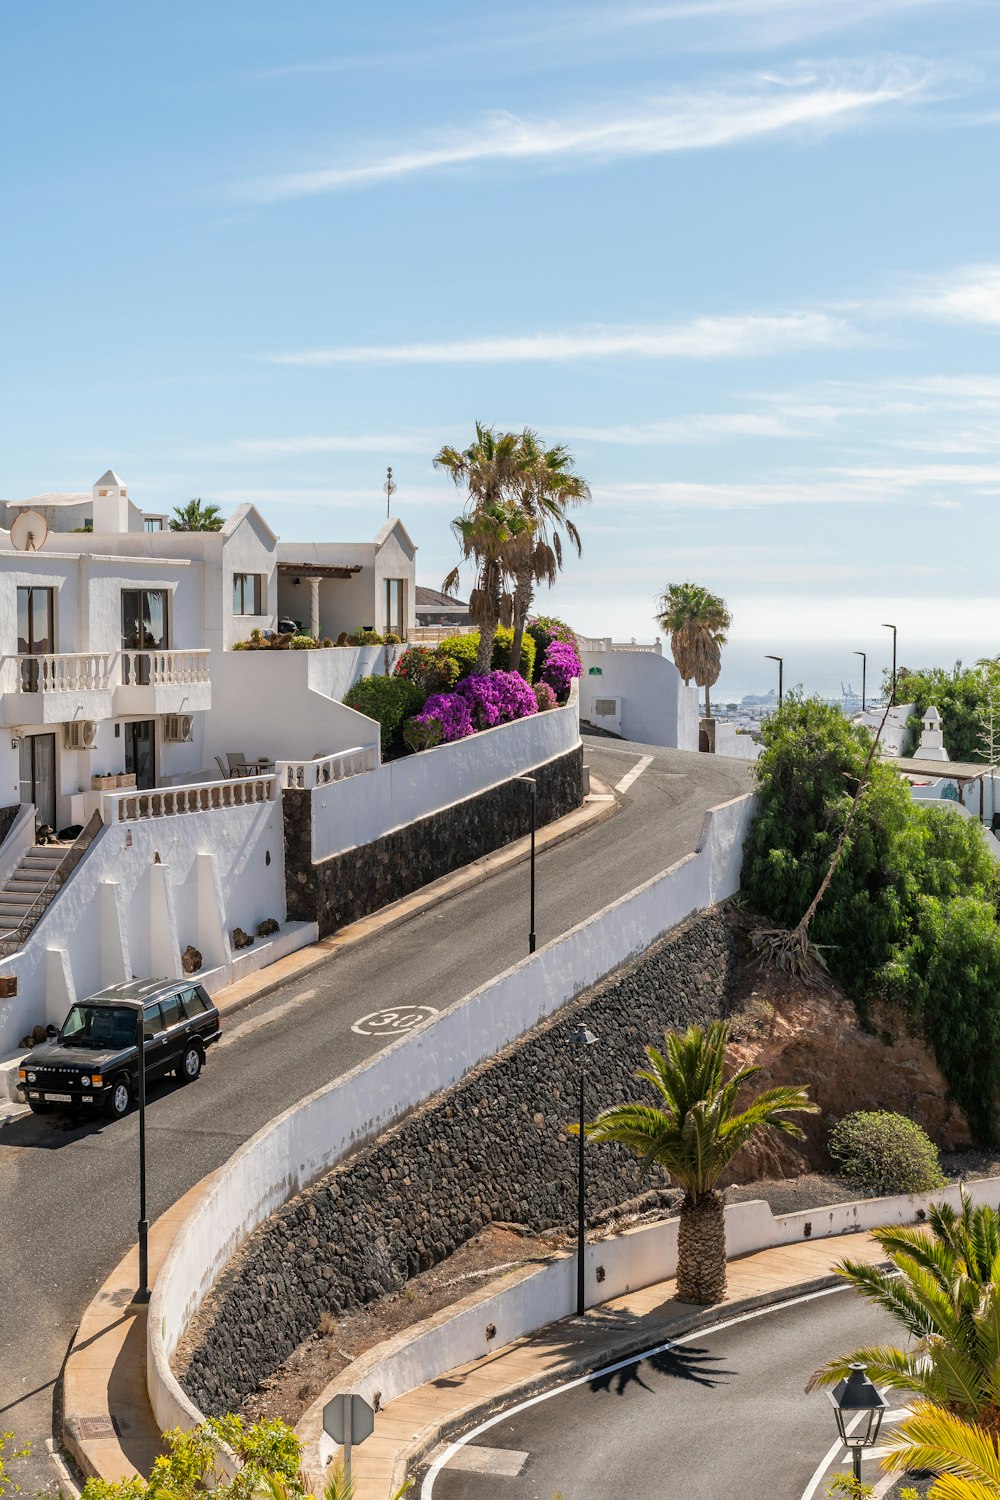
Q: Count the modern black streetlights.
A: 5